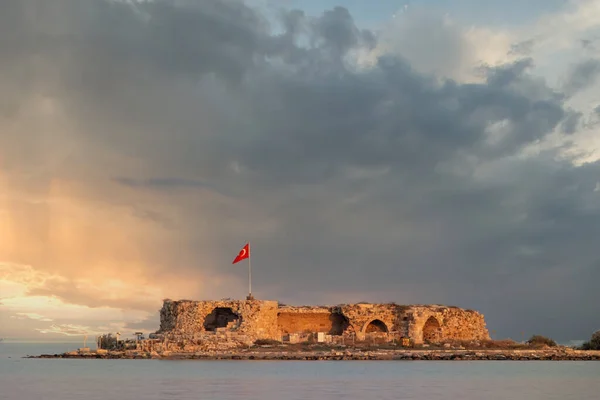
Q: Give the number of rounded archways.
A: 2